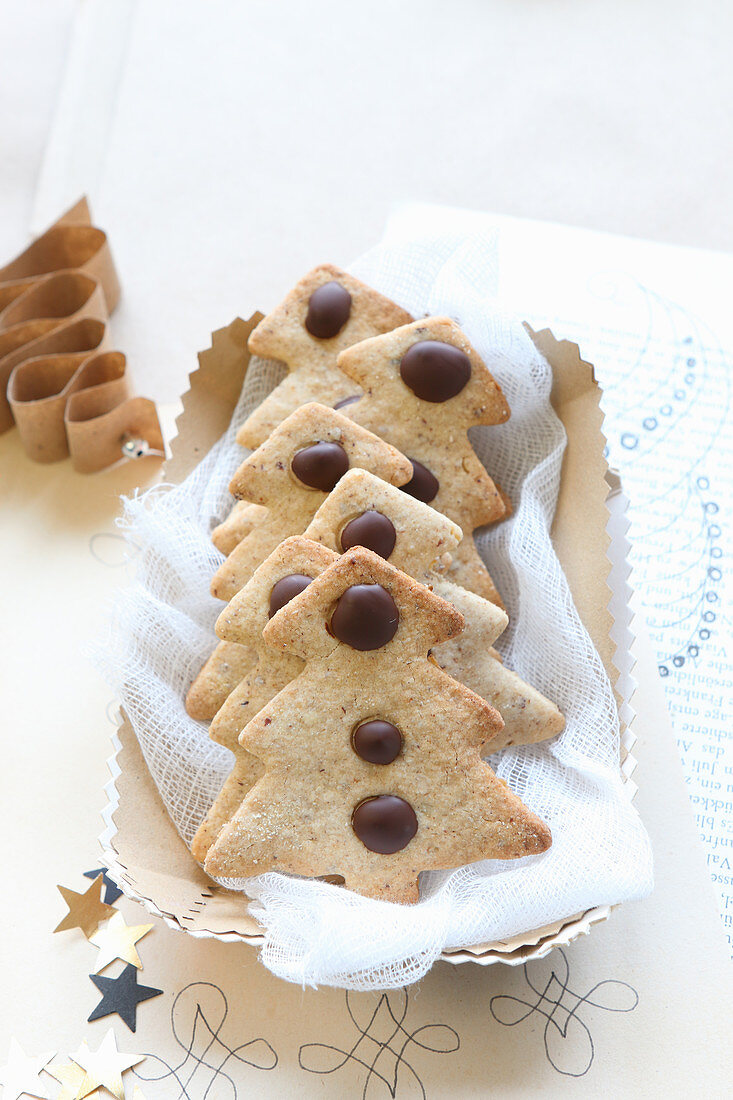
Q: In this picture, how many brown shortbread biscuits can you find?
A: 6